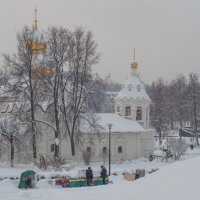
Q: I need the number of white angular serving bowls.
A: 0